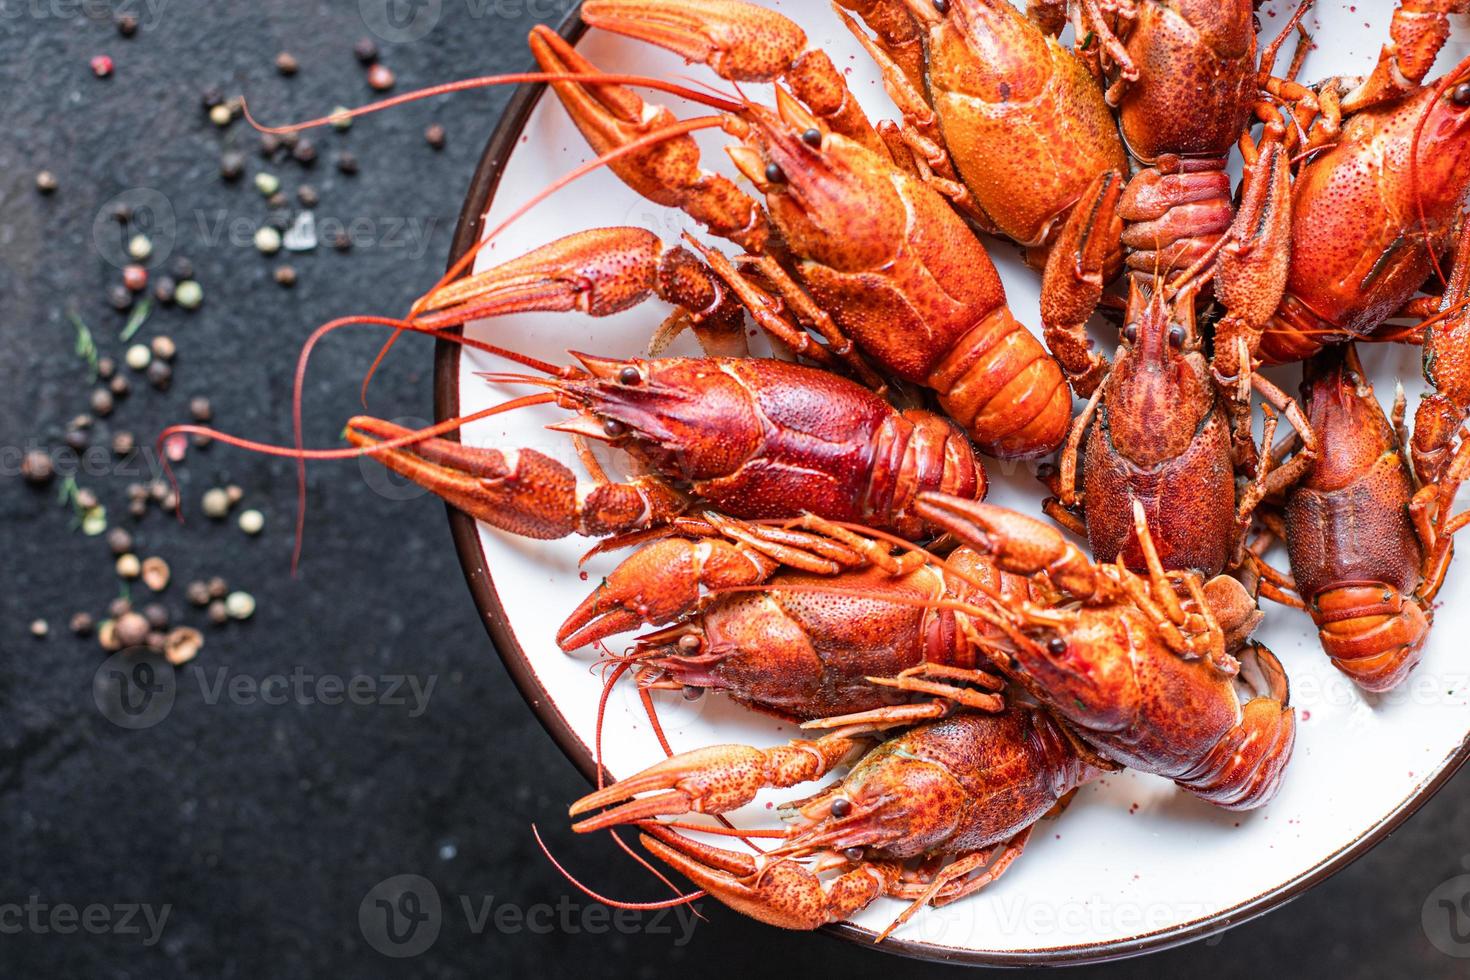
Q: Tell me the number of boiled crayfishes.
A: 10